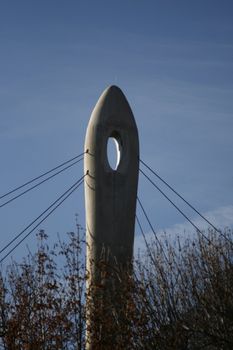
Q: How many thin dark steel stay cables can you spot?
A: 8